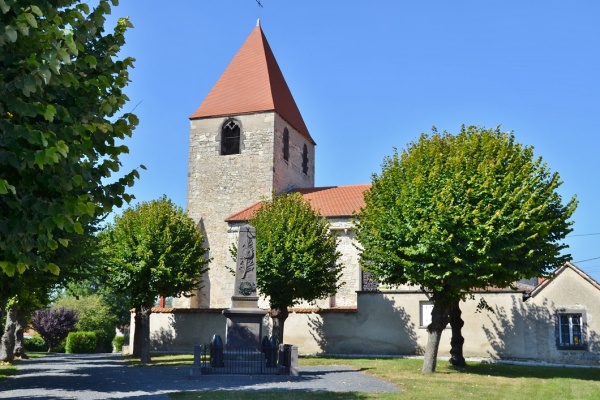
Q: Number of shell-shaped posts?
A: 3